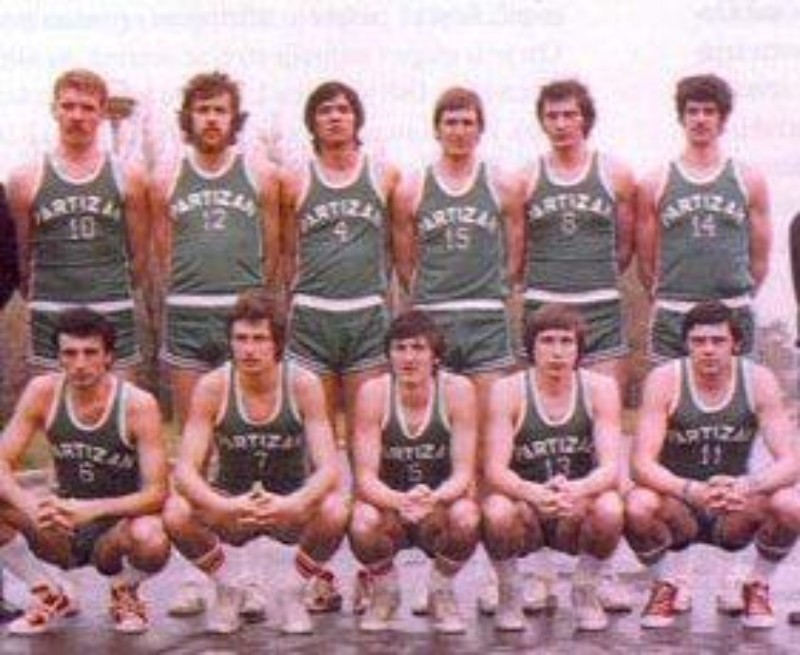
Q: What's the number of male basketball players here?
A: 11